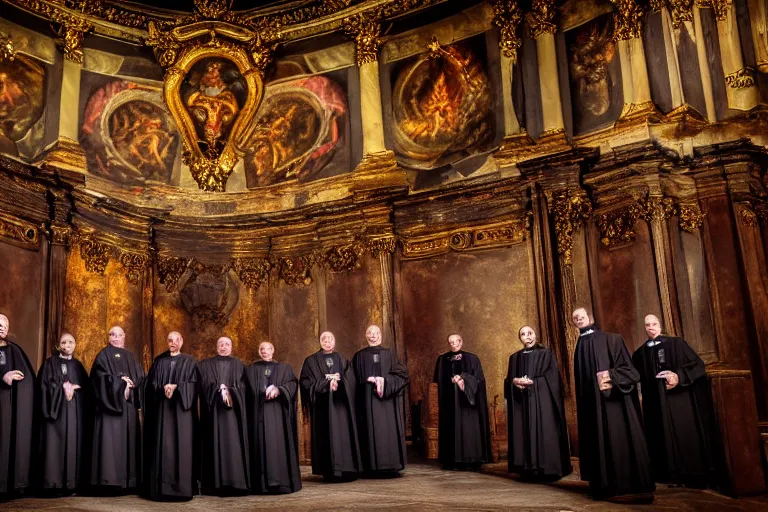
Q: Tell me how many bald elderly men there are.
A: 12